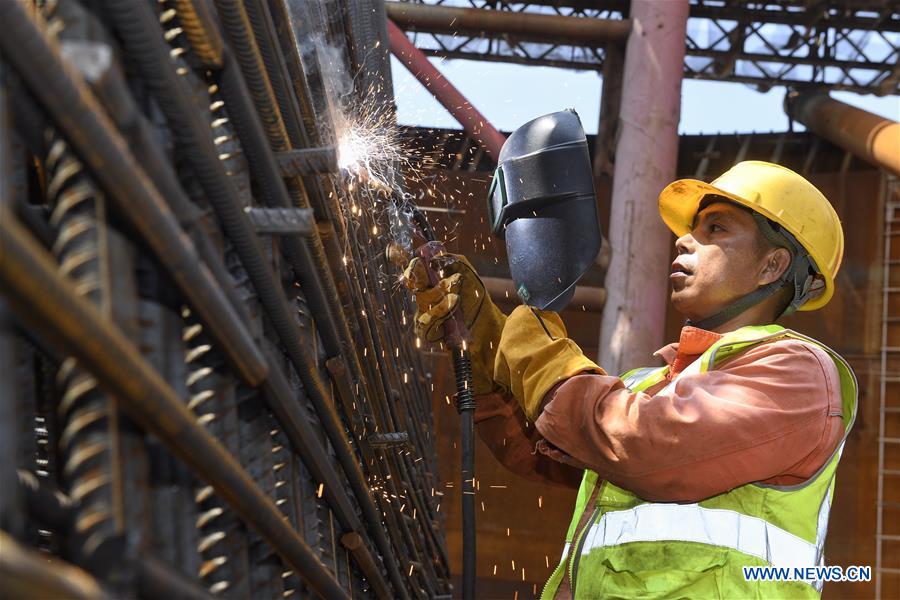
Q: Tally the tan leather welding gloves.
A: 2